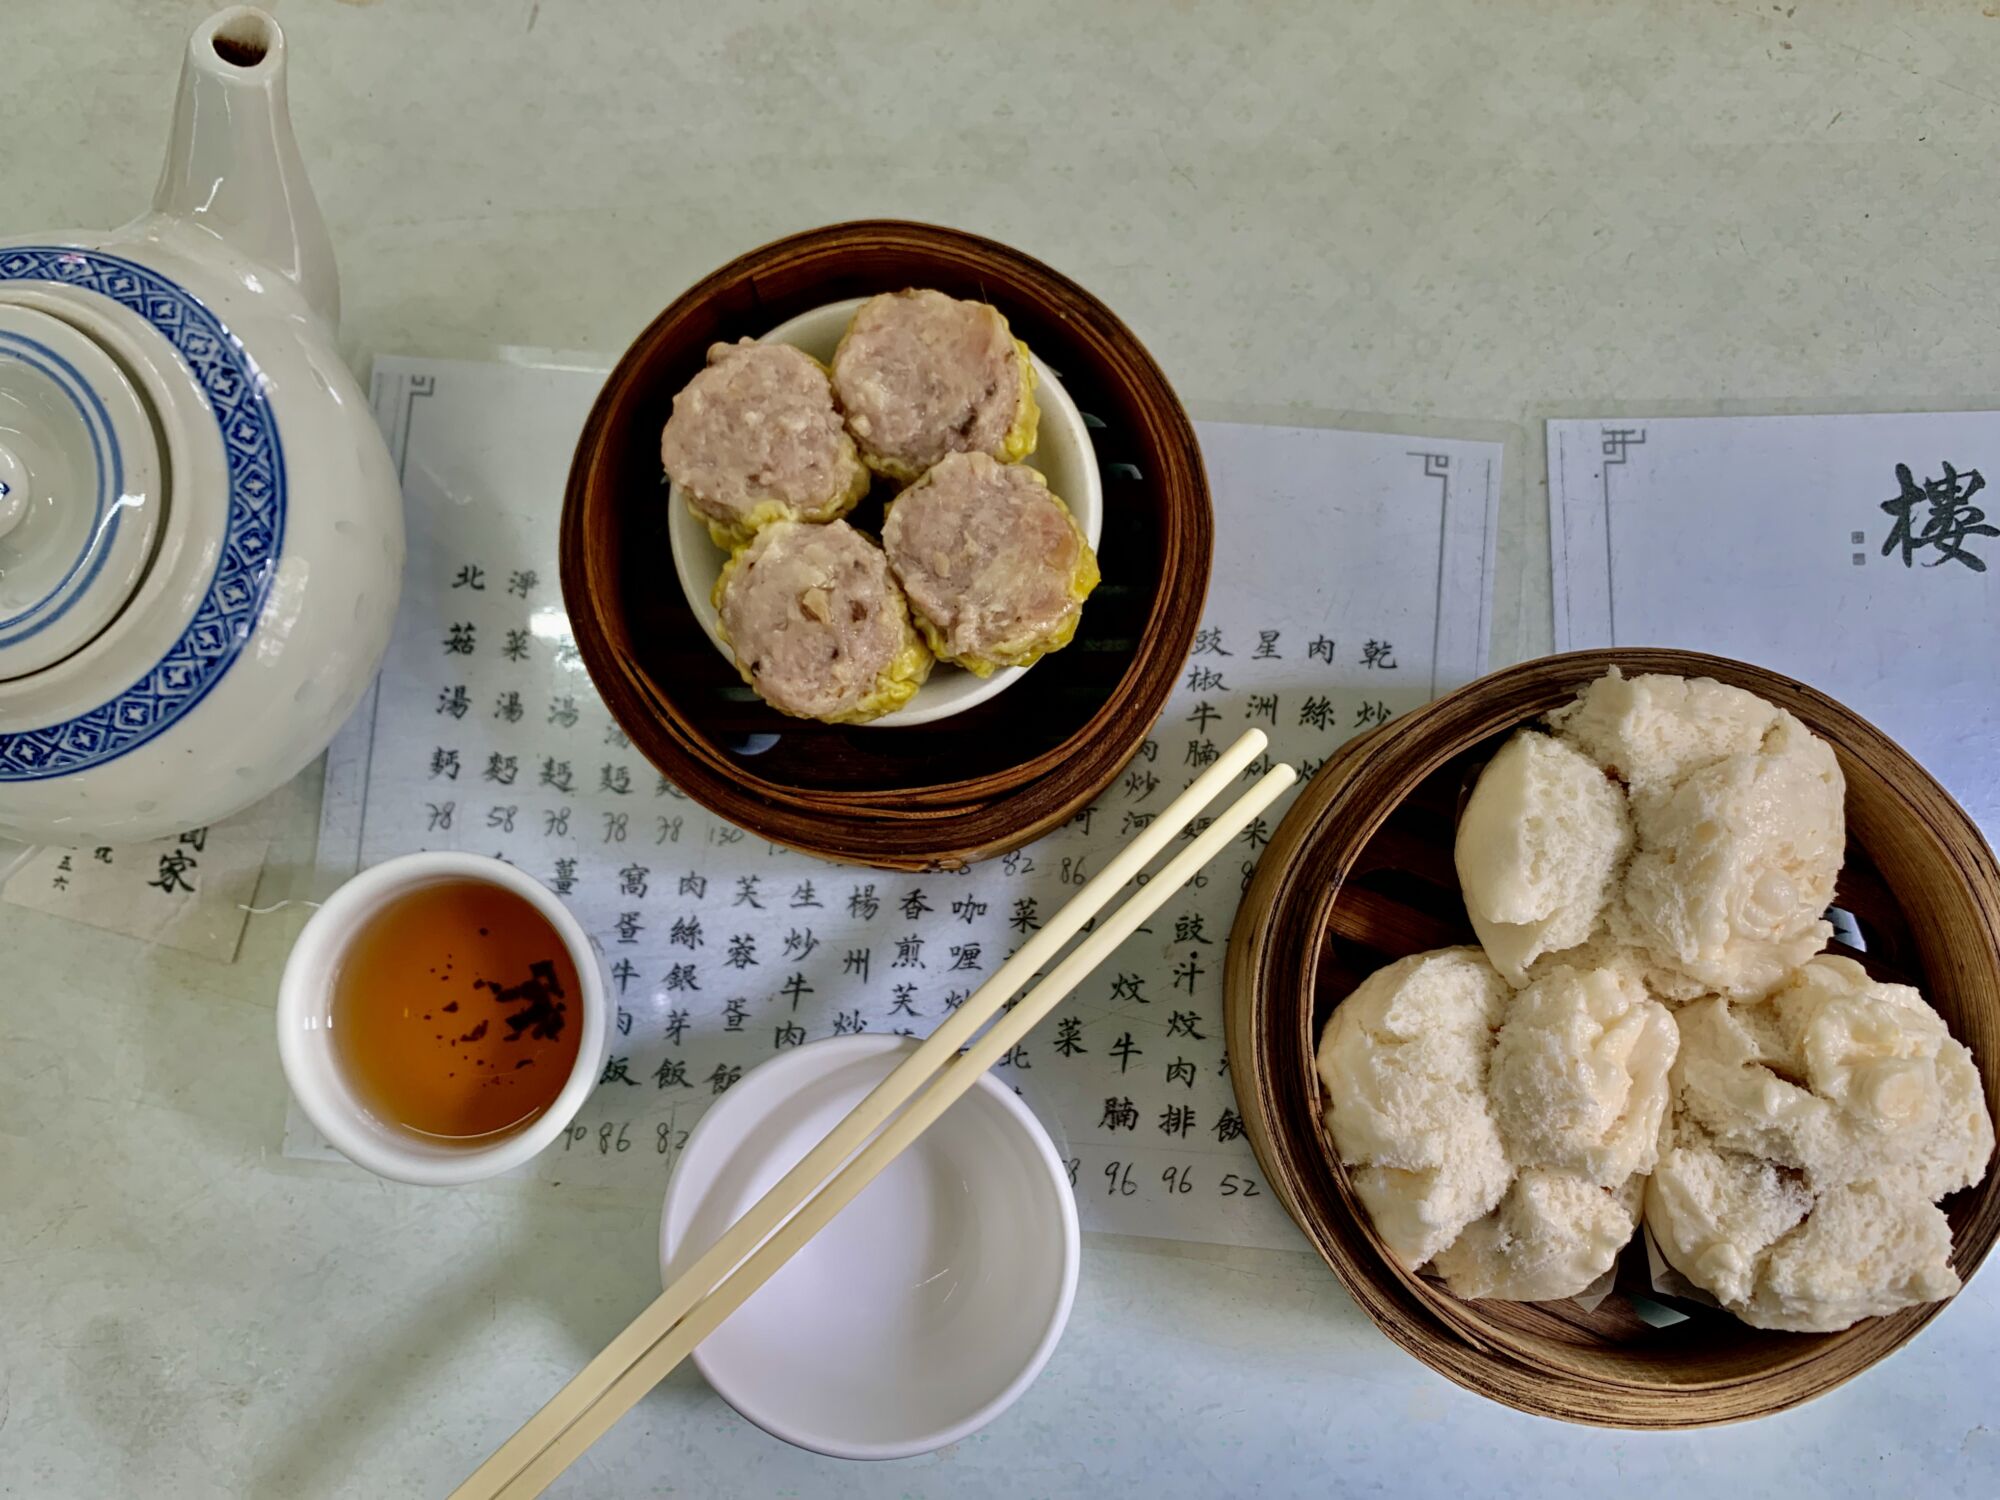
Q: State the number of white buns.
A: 3